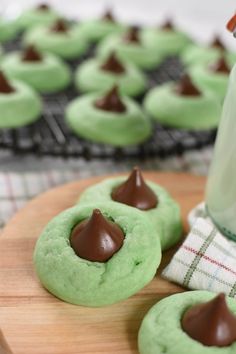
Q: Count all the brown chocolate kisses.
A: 15